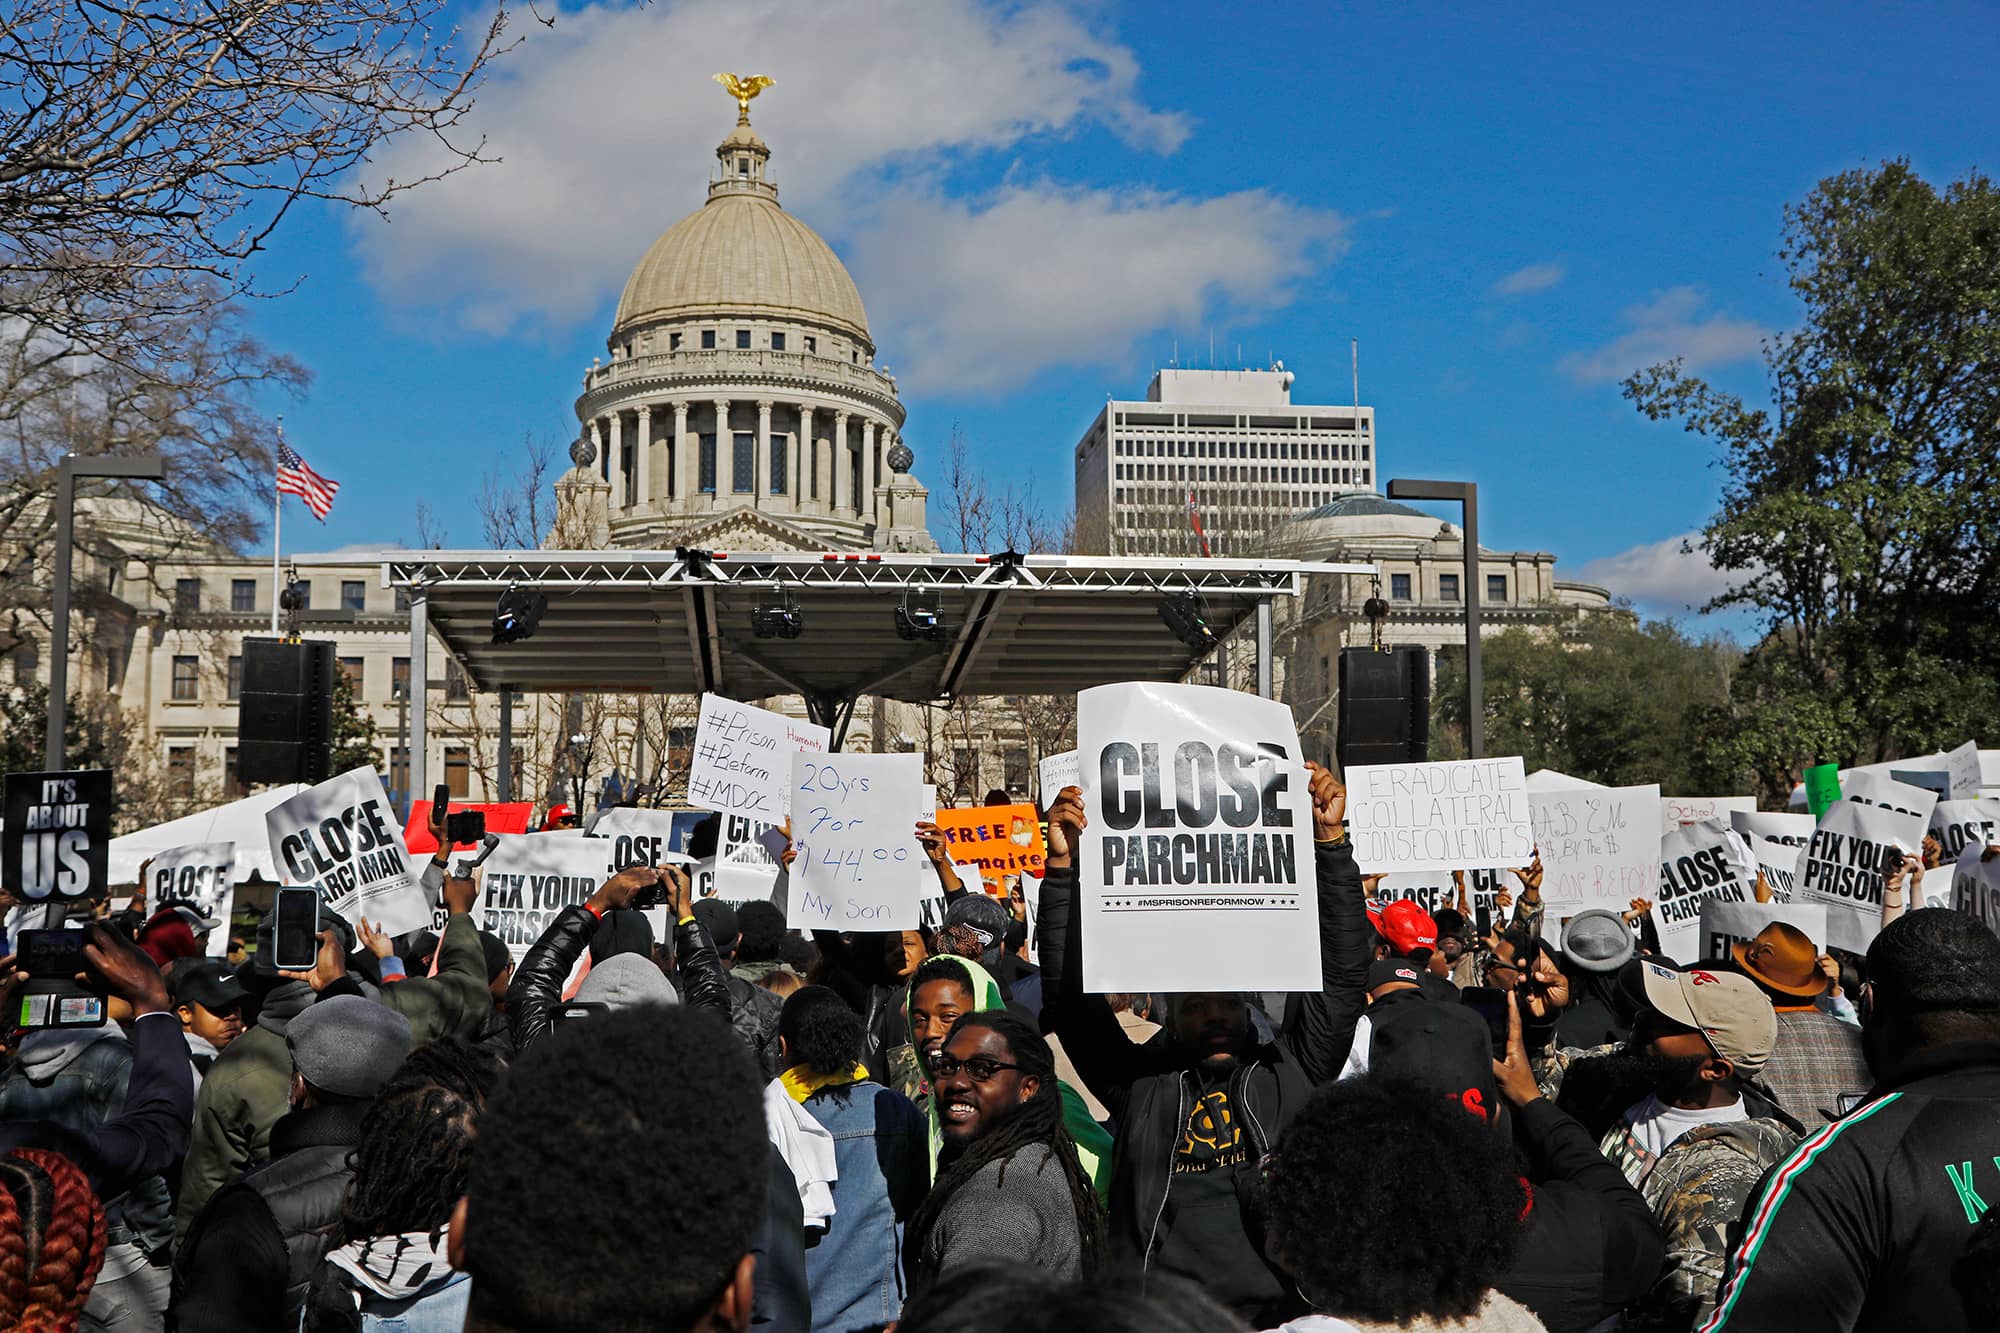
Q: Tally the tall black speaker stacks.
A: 2